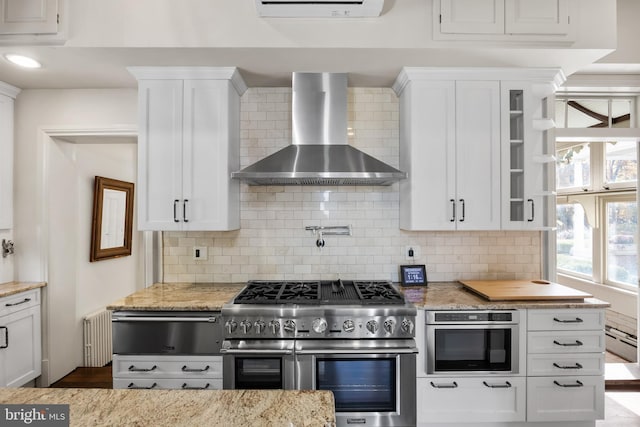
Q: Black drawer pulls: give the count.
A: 11